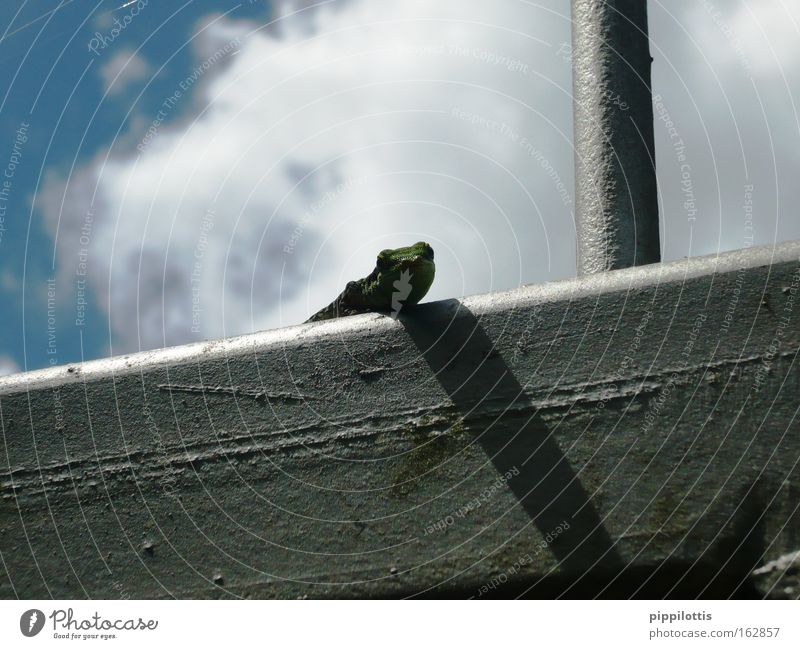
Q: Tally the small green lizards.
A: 1